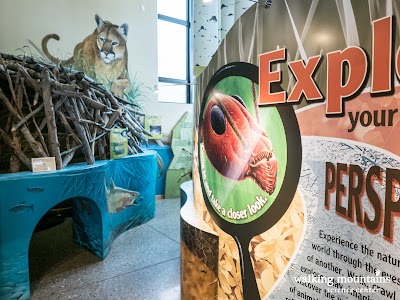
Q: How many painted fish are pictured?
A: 3